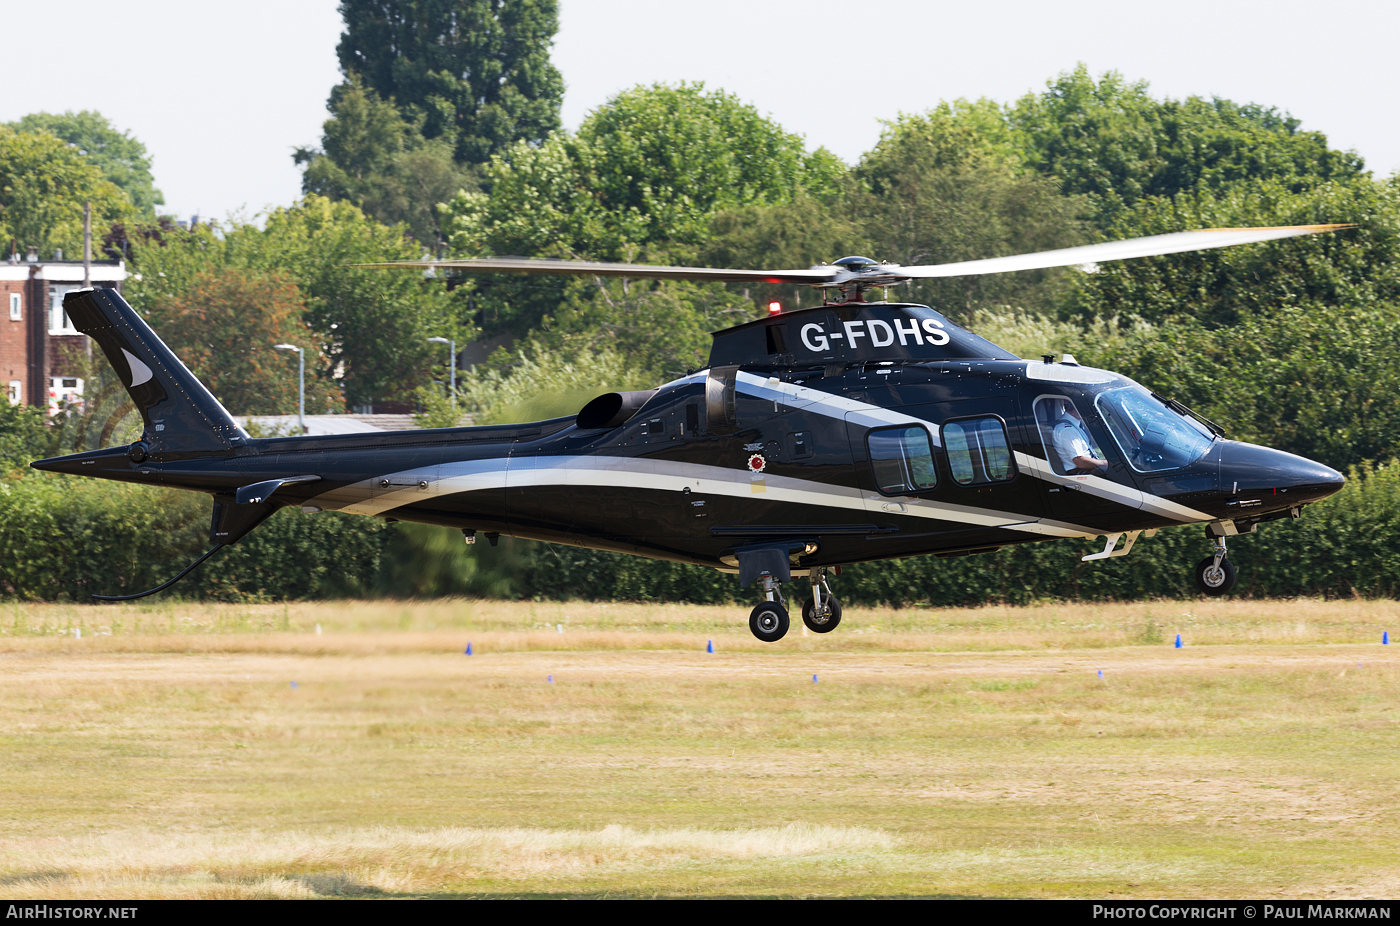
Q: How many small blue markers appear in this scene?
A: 8